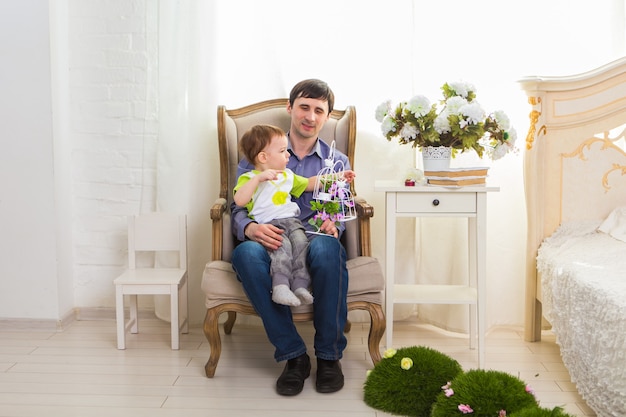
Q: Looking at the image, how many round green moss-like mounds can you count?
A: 3